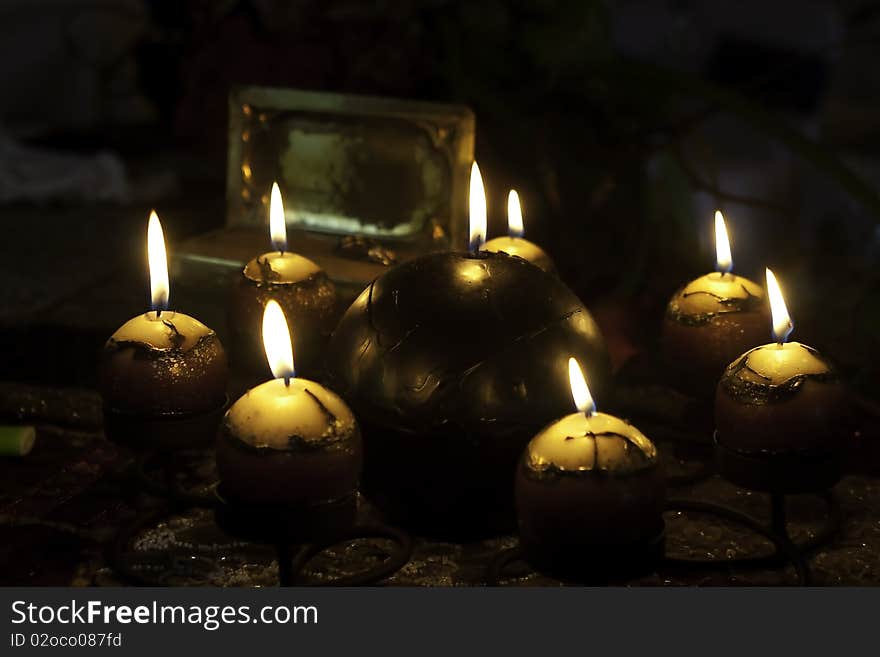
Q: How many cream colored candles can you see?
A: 7